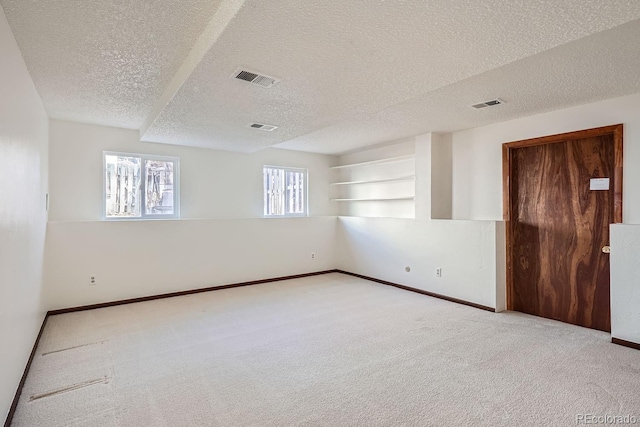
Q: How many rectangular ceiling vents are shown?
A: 3